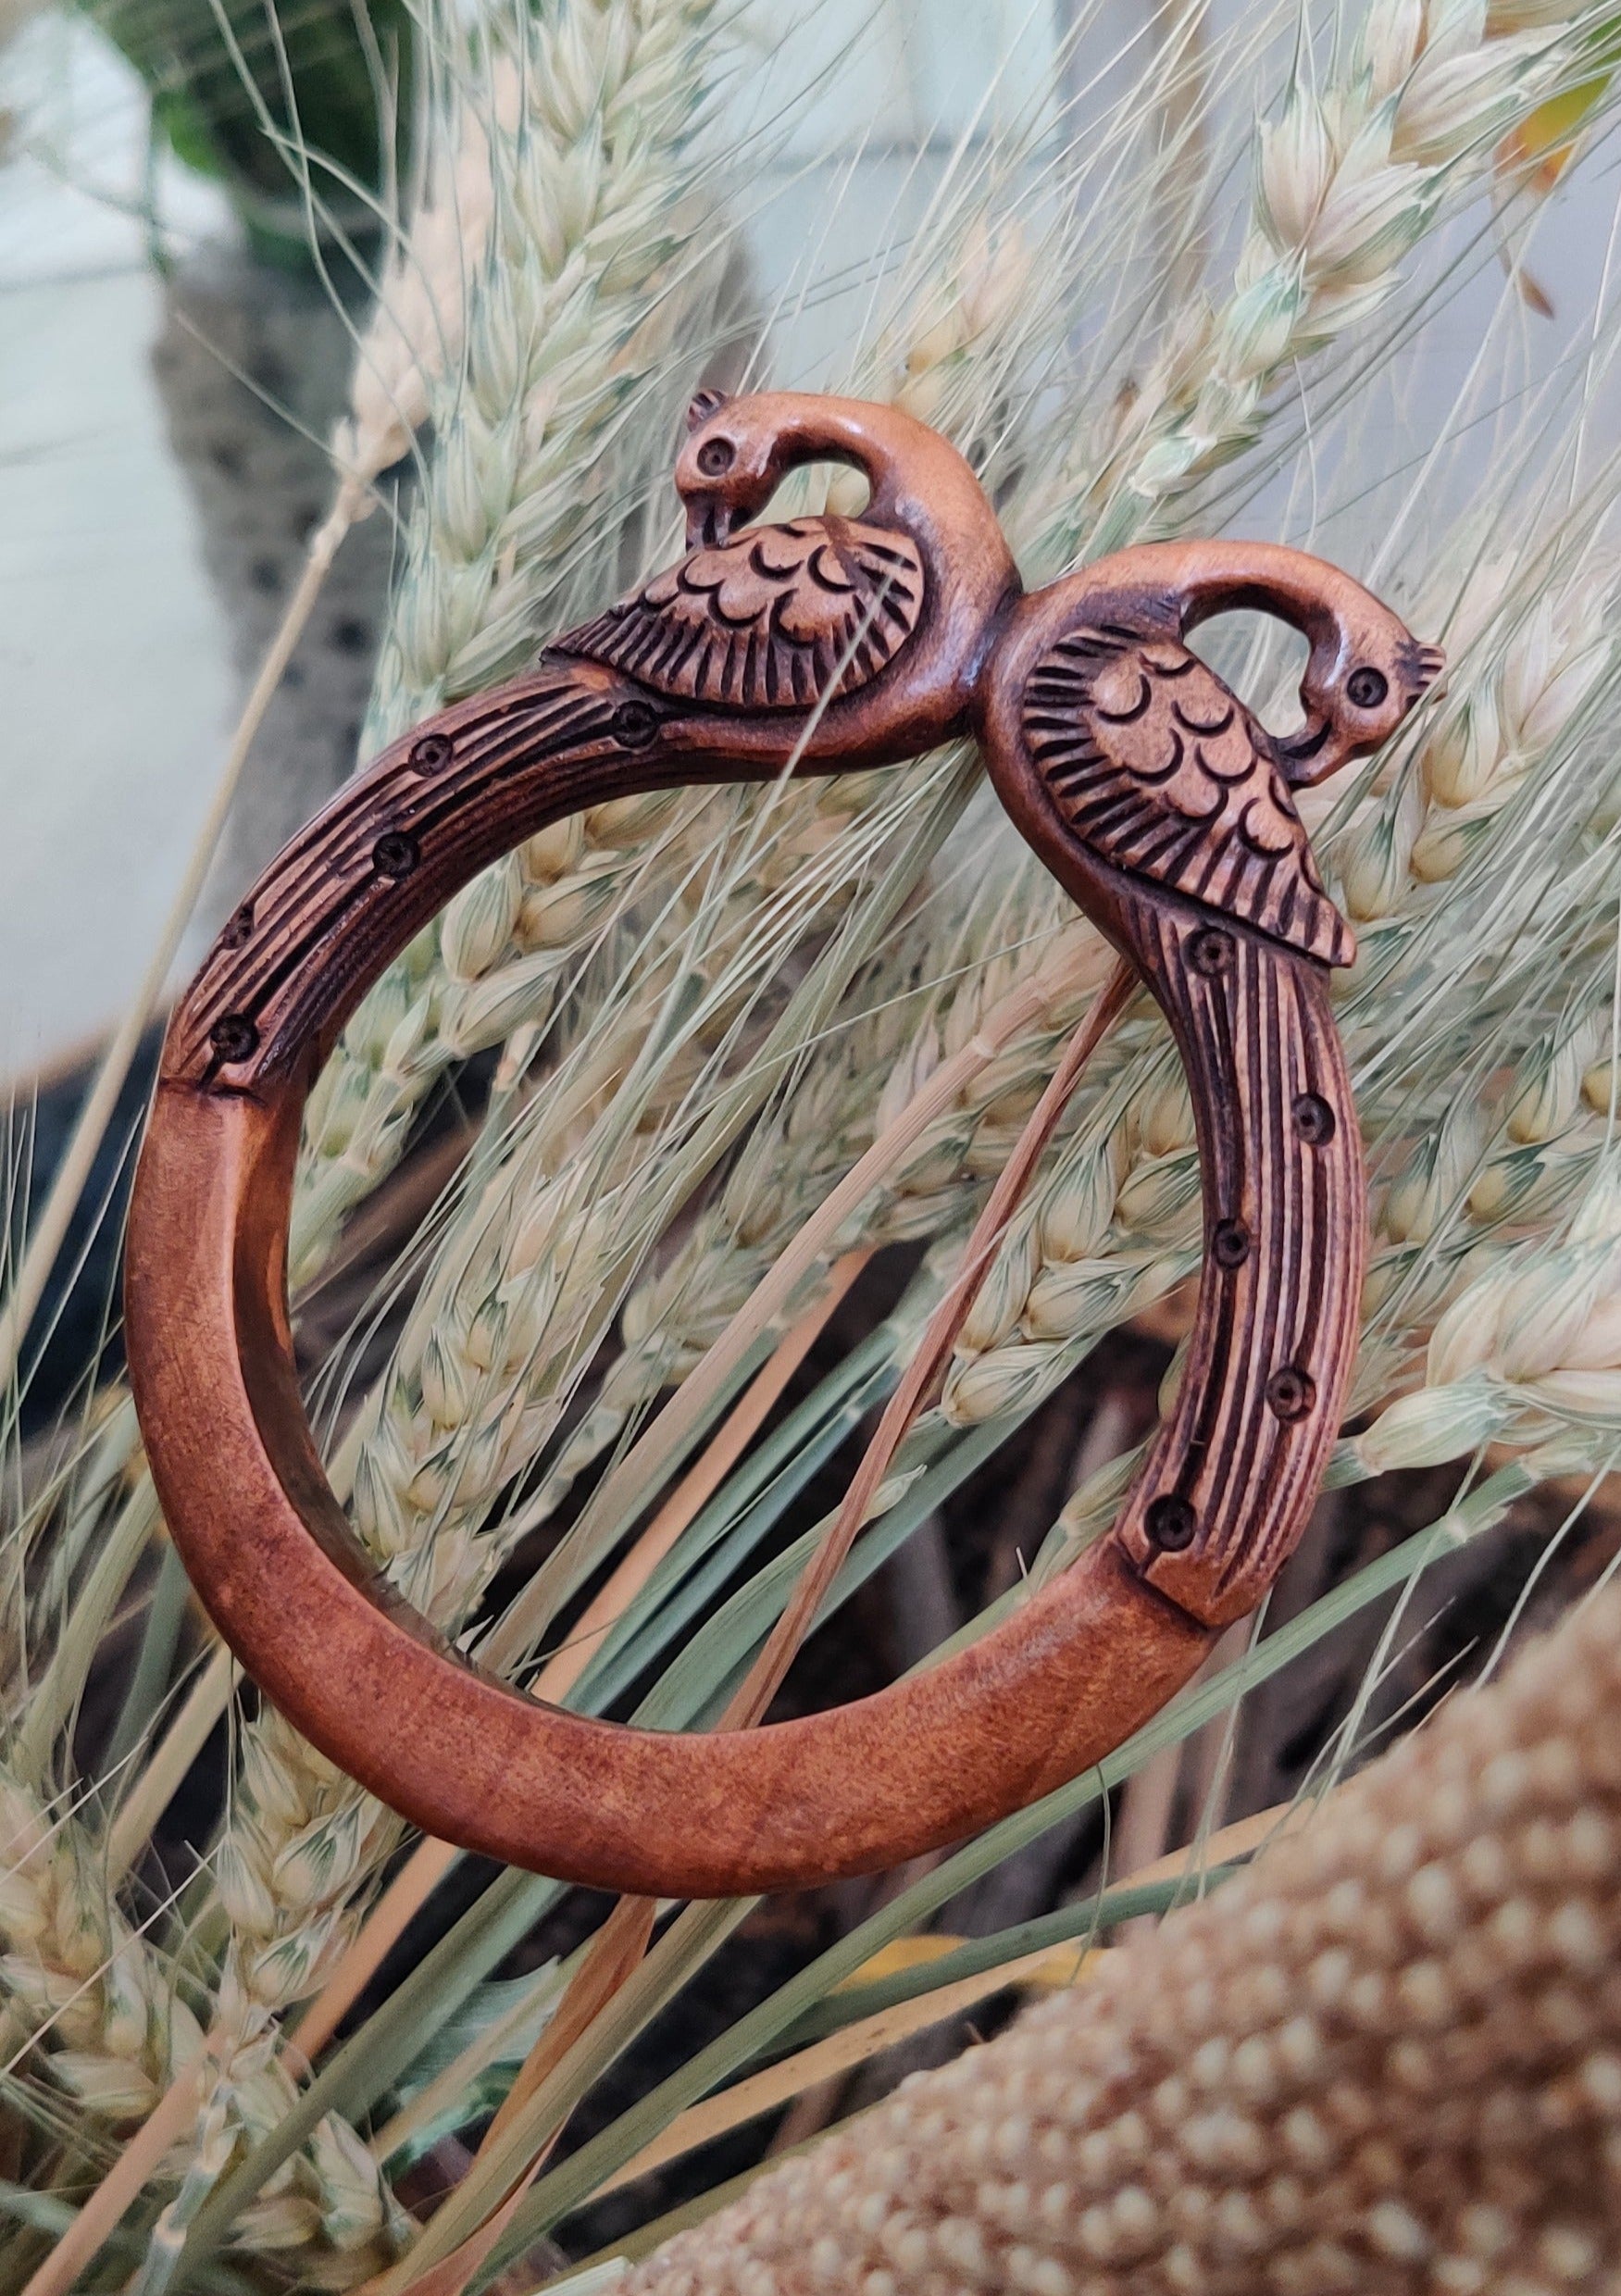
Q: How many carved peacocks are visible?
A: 2